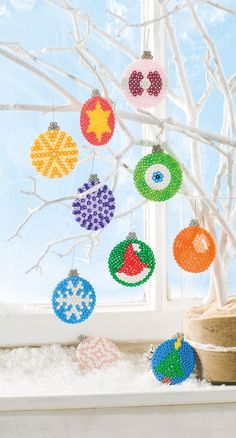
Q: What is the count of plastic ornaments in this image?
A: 10